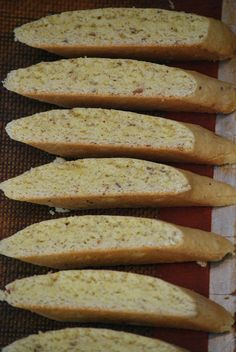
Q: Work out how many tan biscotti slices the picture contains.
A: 7